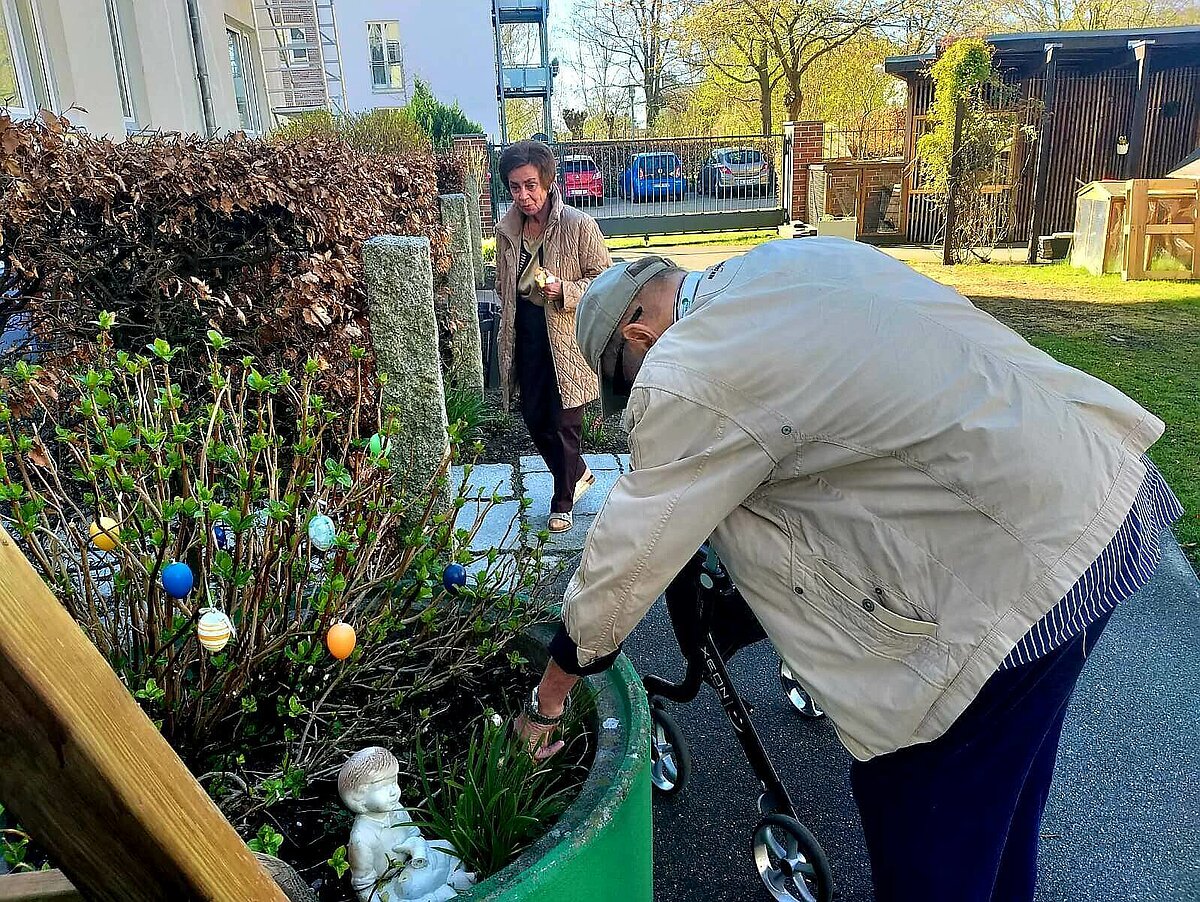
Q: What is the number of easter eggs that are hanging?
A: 8